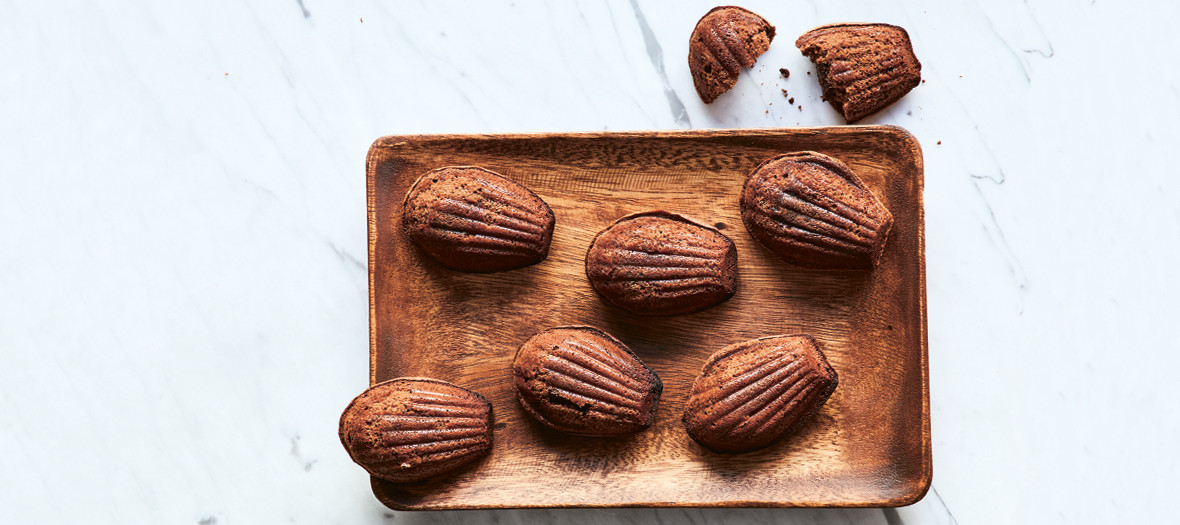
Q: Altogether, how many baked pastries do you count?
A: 7